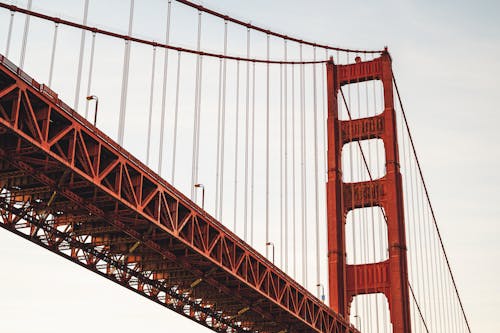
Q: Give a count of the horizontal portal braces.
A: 4